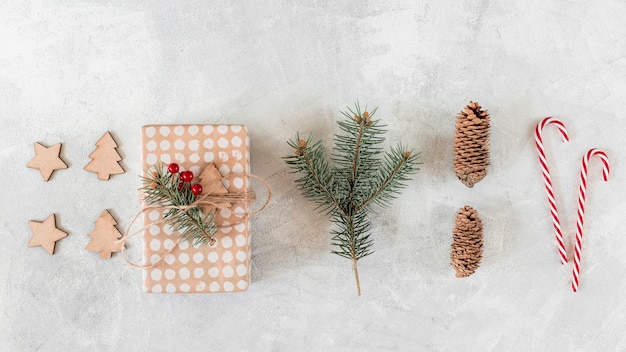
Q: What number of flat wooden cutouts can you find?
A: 5